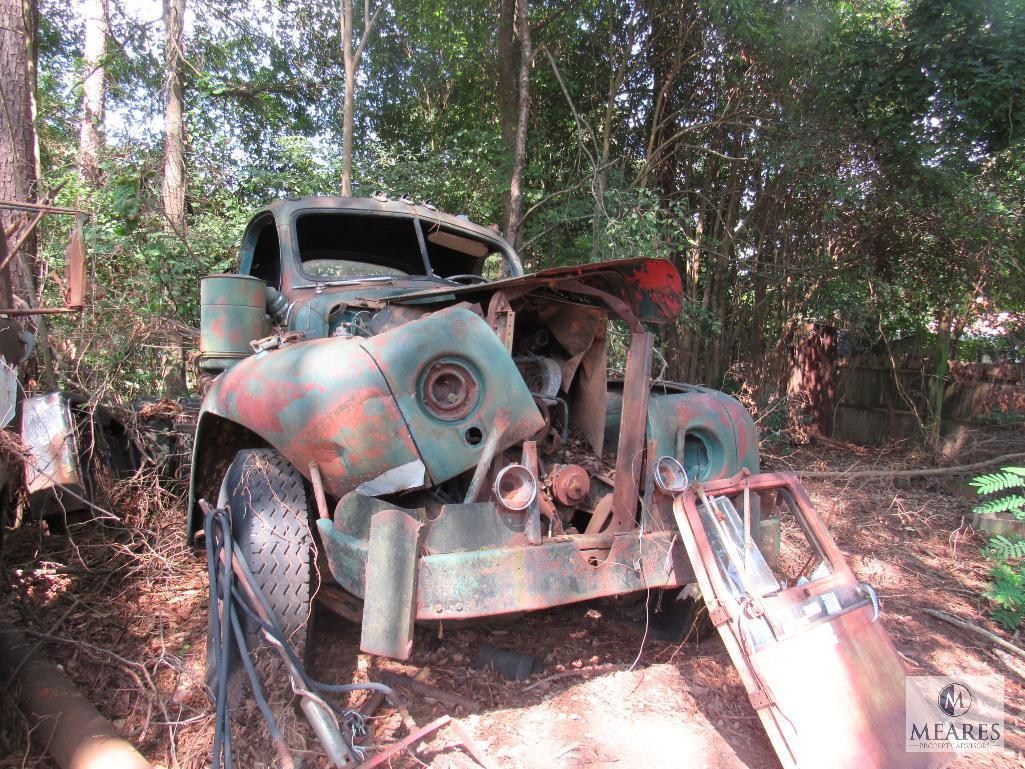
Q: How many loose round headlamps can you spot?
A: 2